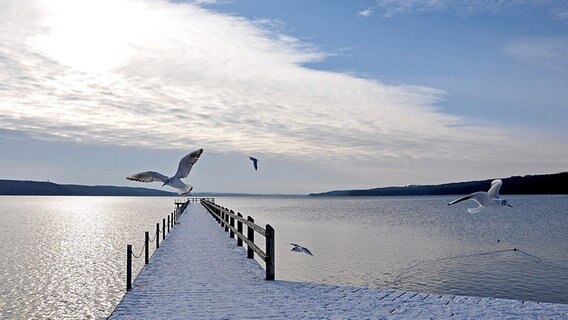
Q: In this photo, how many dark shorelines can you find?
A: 2